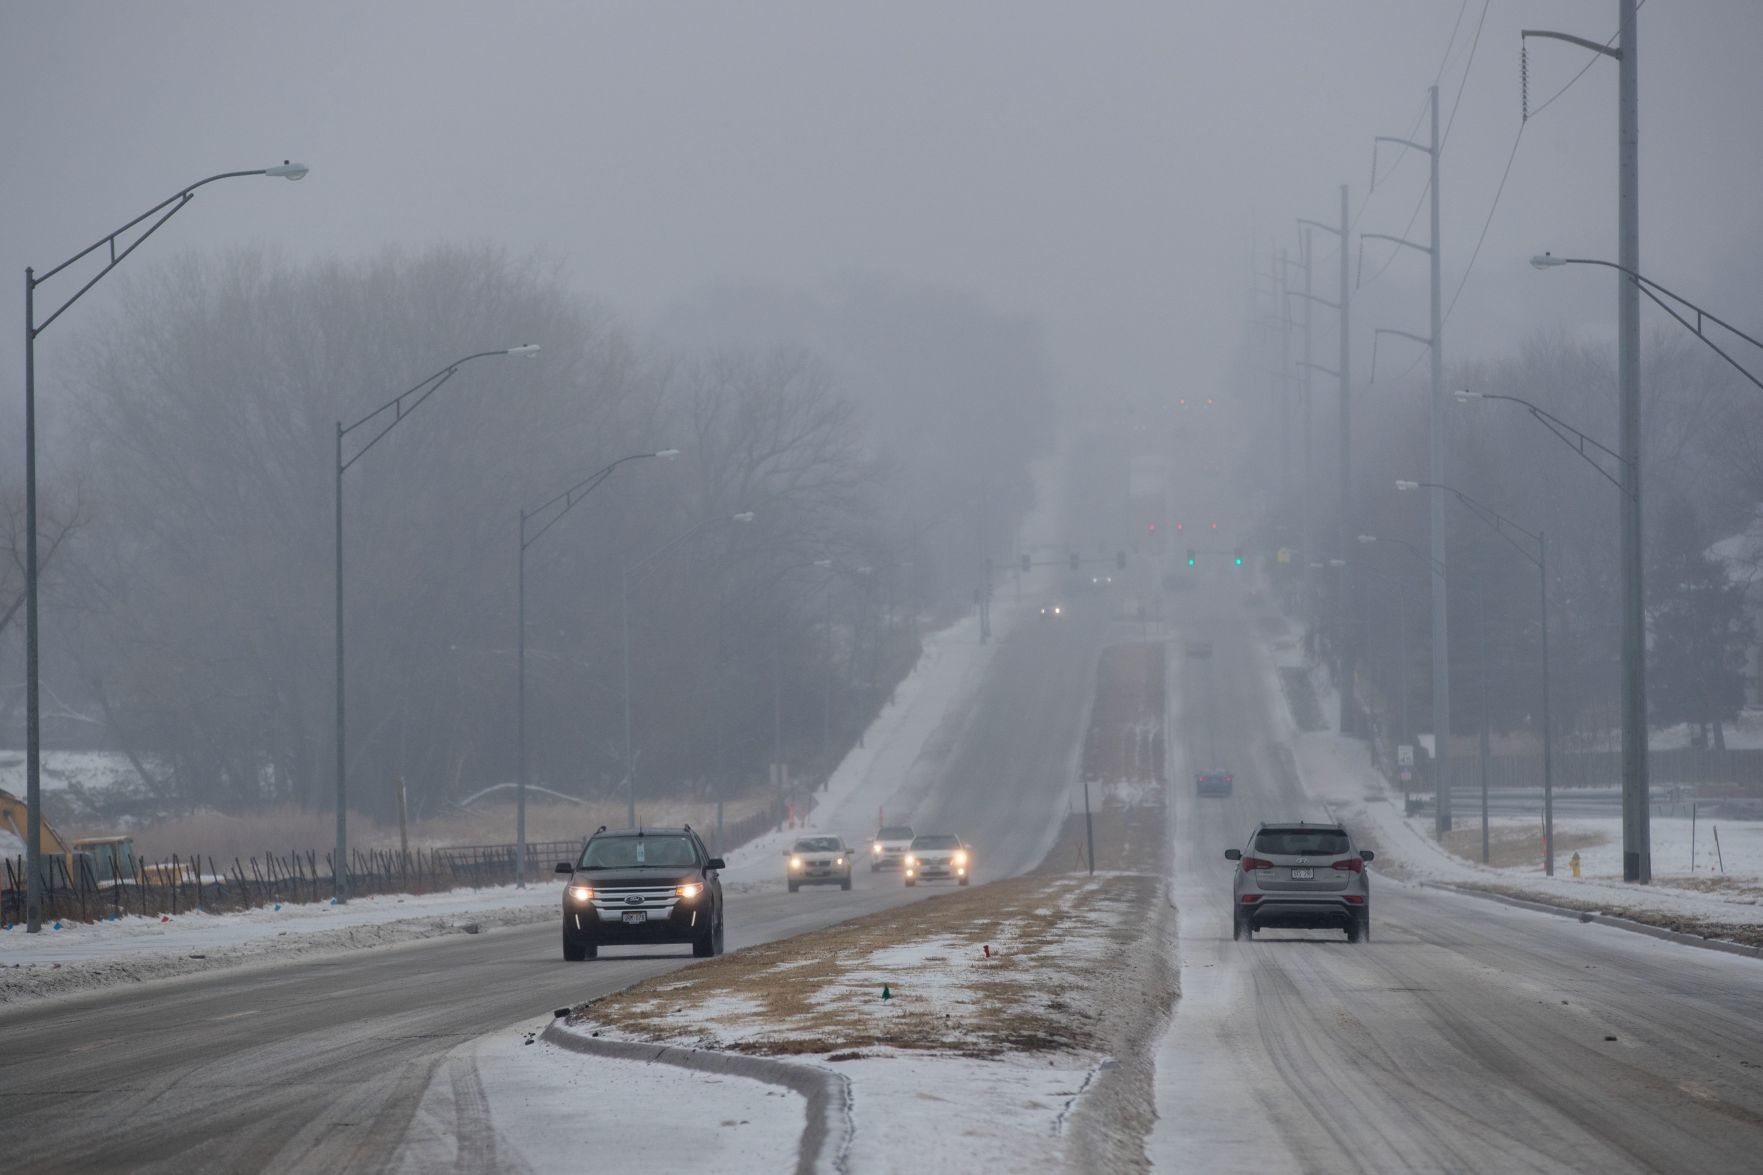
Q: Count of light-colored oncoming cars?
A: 3